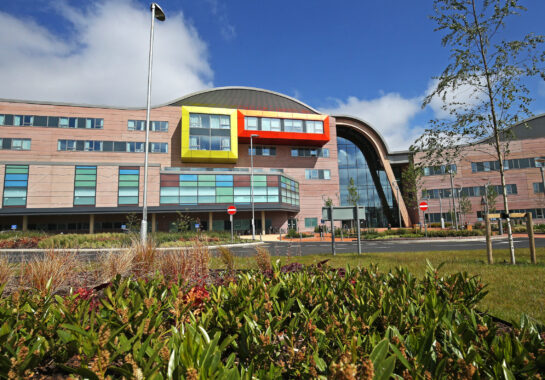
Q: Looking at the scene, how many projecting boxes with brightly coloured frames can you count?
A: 2